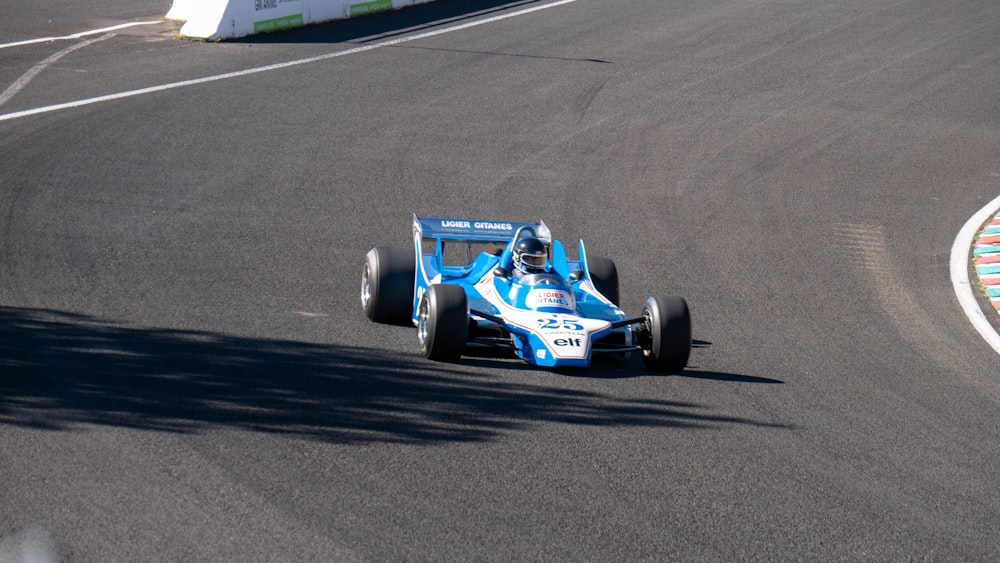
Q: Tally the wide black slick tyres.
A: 4